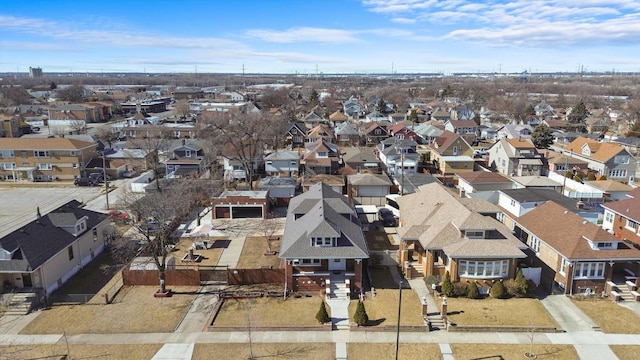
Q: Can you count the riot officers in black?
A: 0